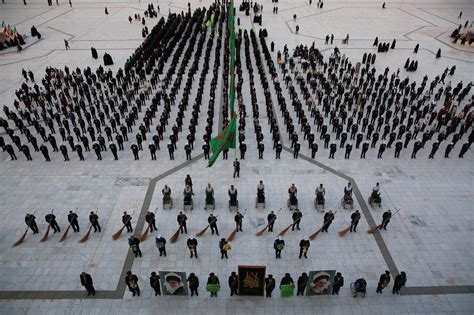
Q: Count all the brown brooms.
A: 14